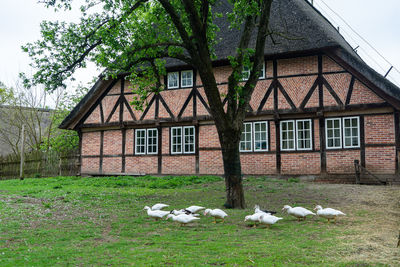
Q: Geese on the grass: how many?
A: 11